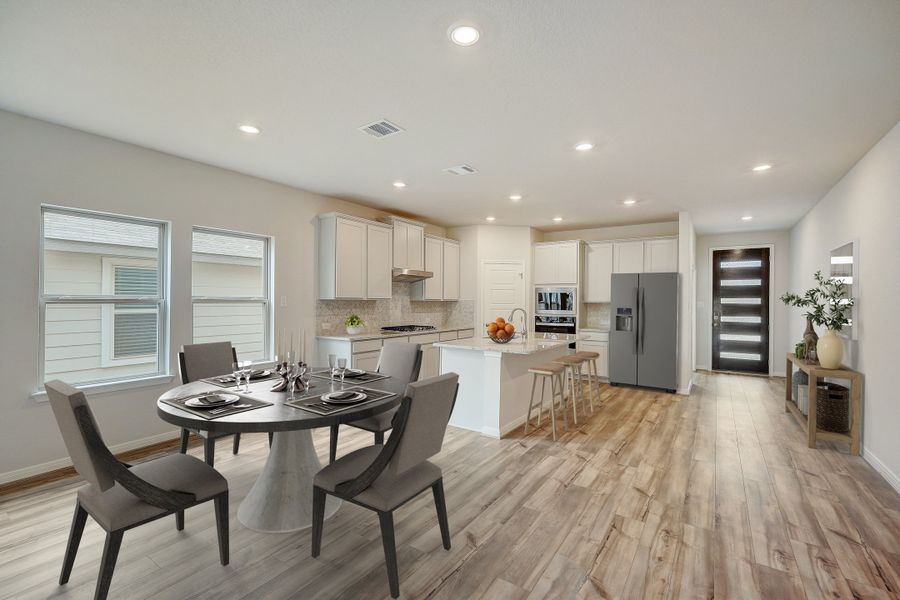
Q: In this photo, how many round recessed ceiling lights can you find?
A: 10